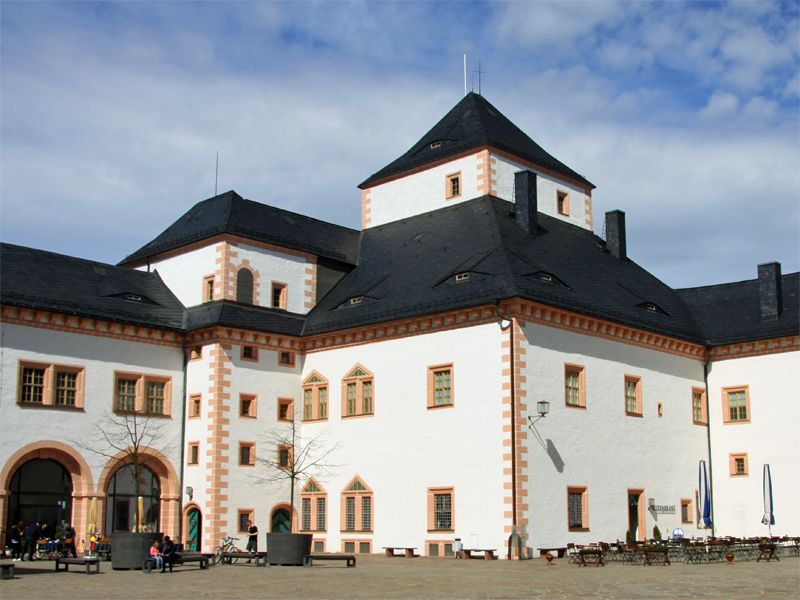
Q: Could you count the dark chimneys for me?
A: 3